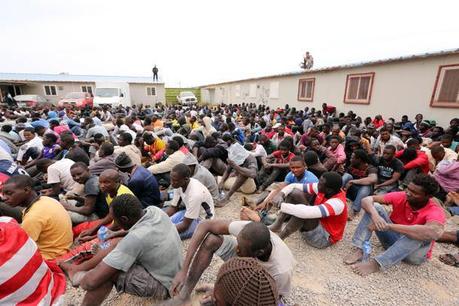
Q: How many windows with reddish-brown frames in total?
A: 3